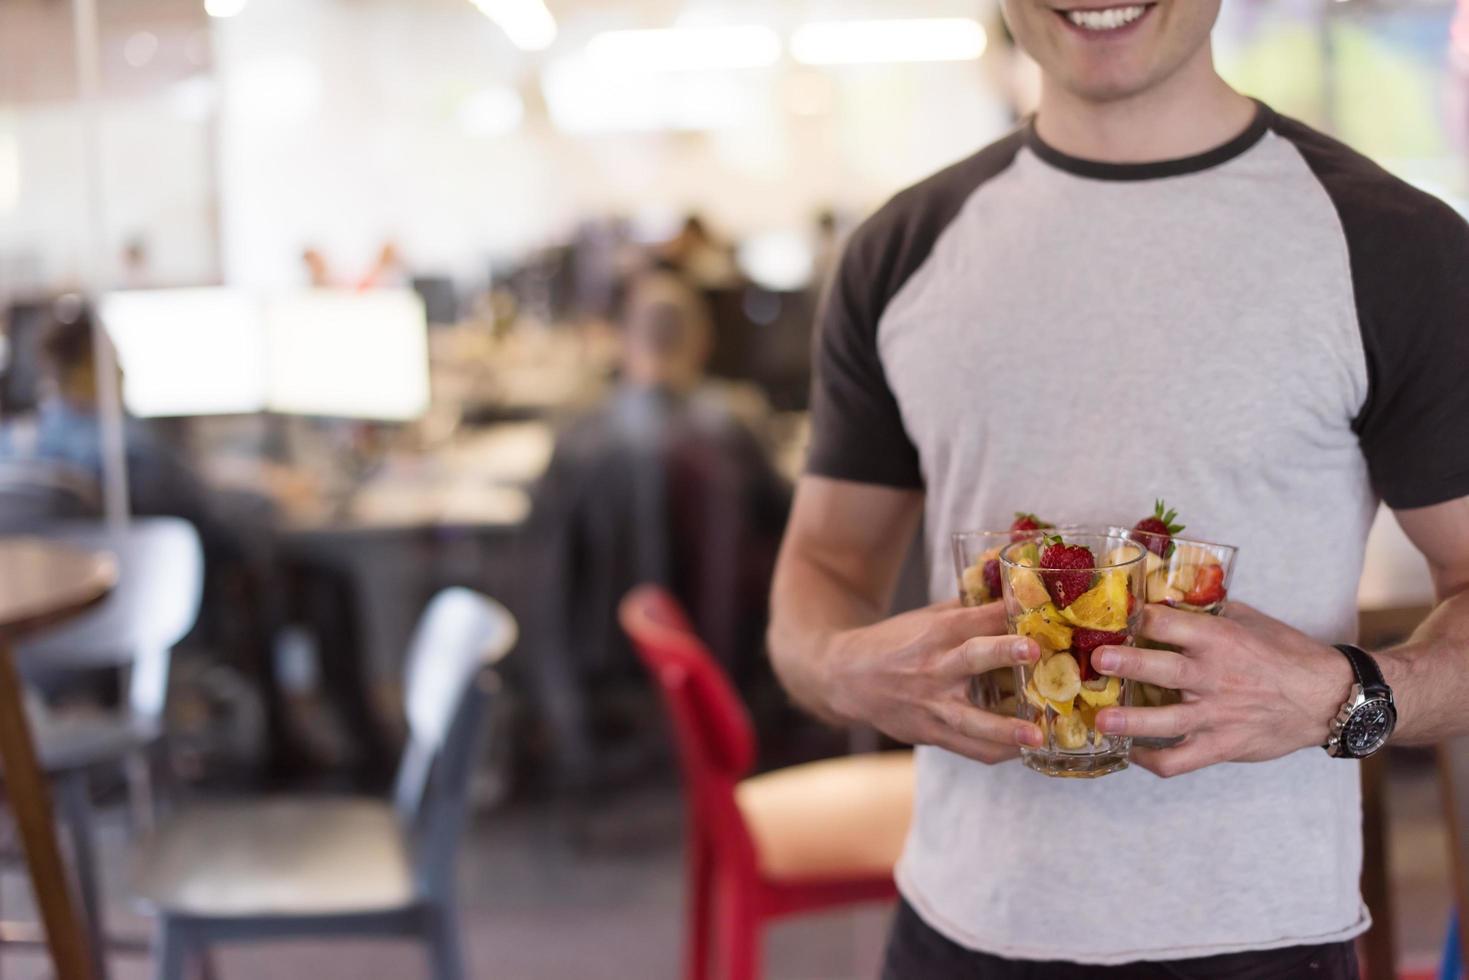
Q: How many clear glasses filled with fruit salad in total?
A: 3